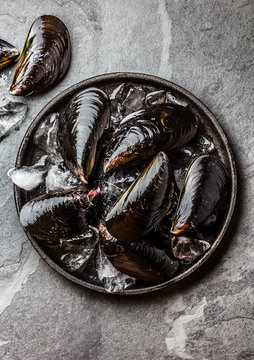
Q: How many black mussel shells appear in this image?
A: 8